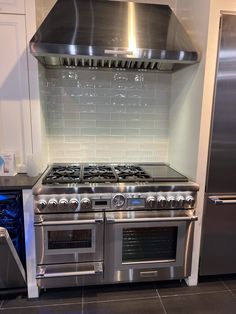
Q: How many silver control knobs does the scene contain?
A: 10